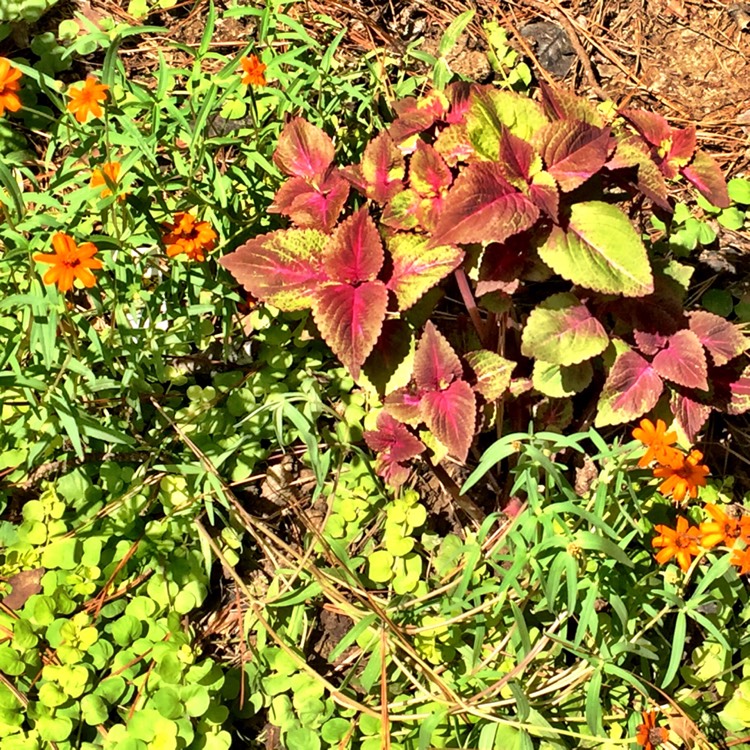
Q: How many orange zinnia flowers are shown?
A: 12